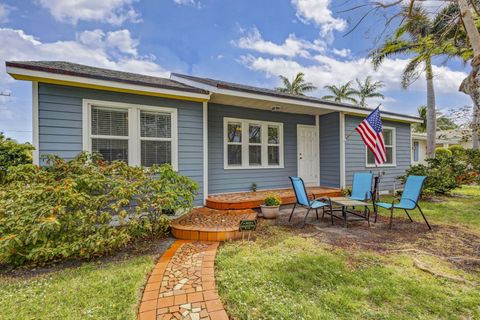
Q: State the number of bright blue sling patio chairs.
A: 3